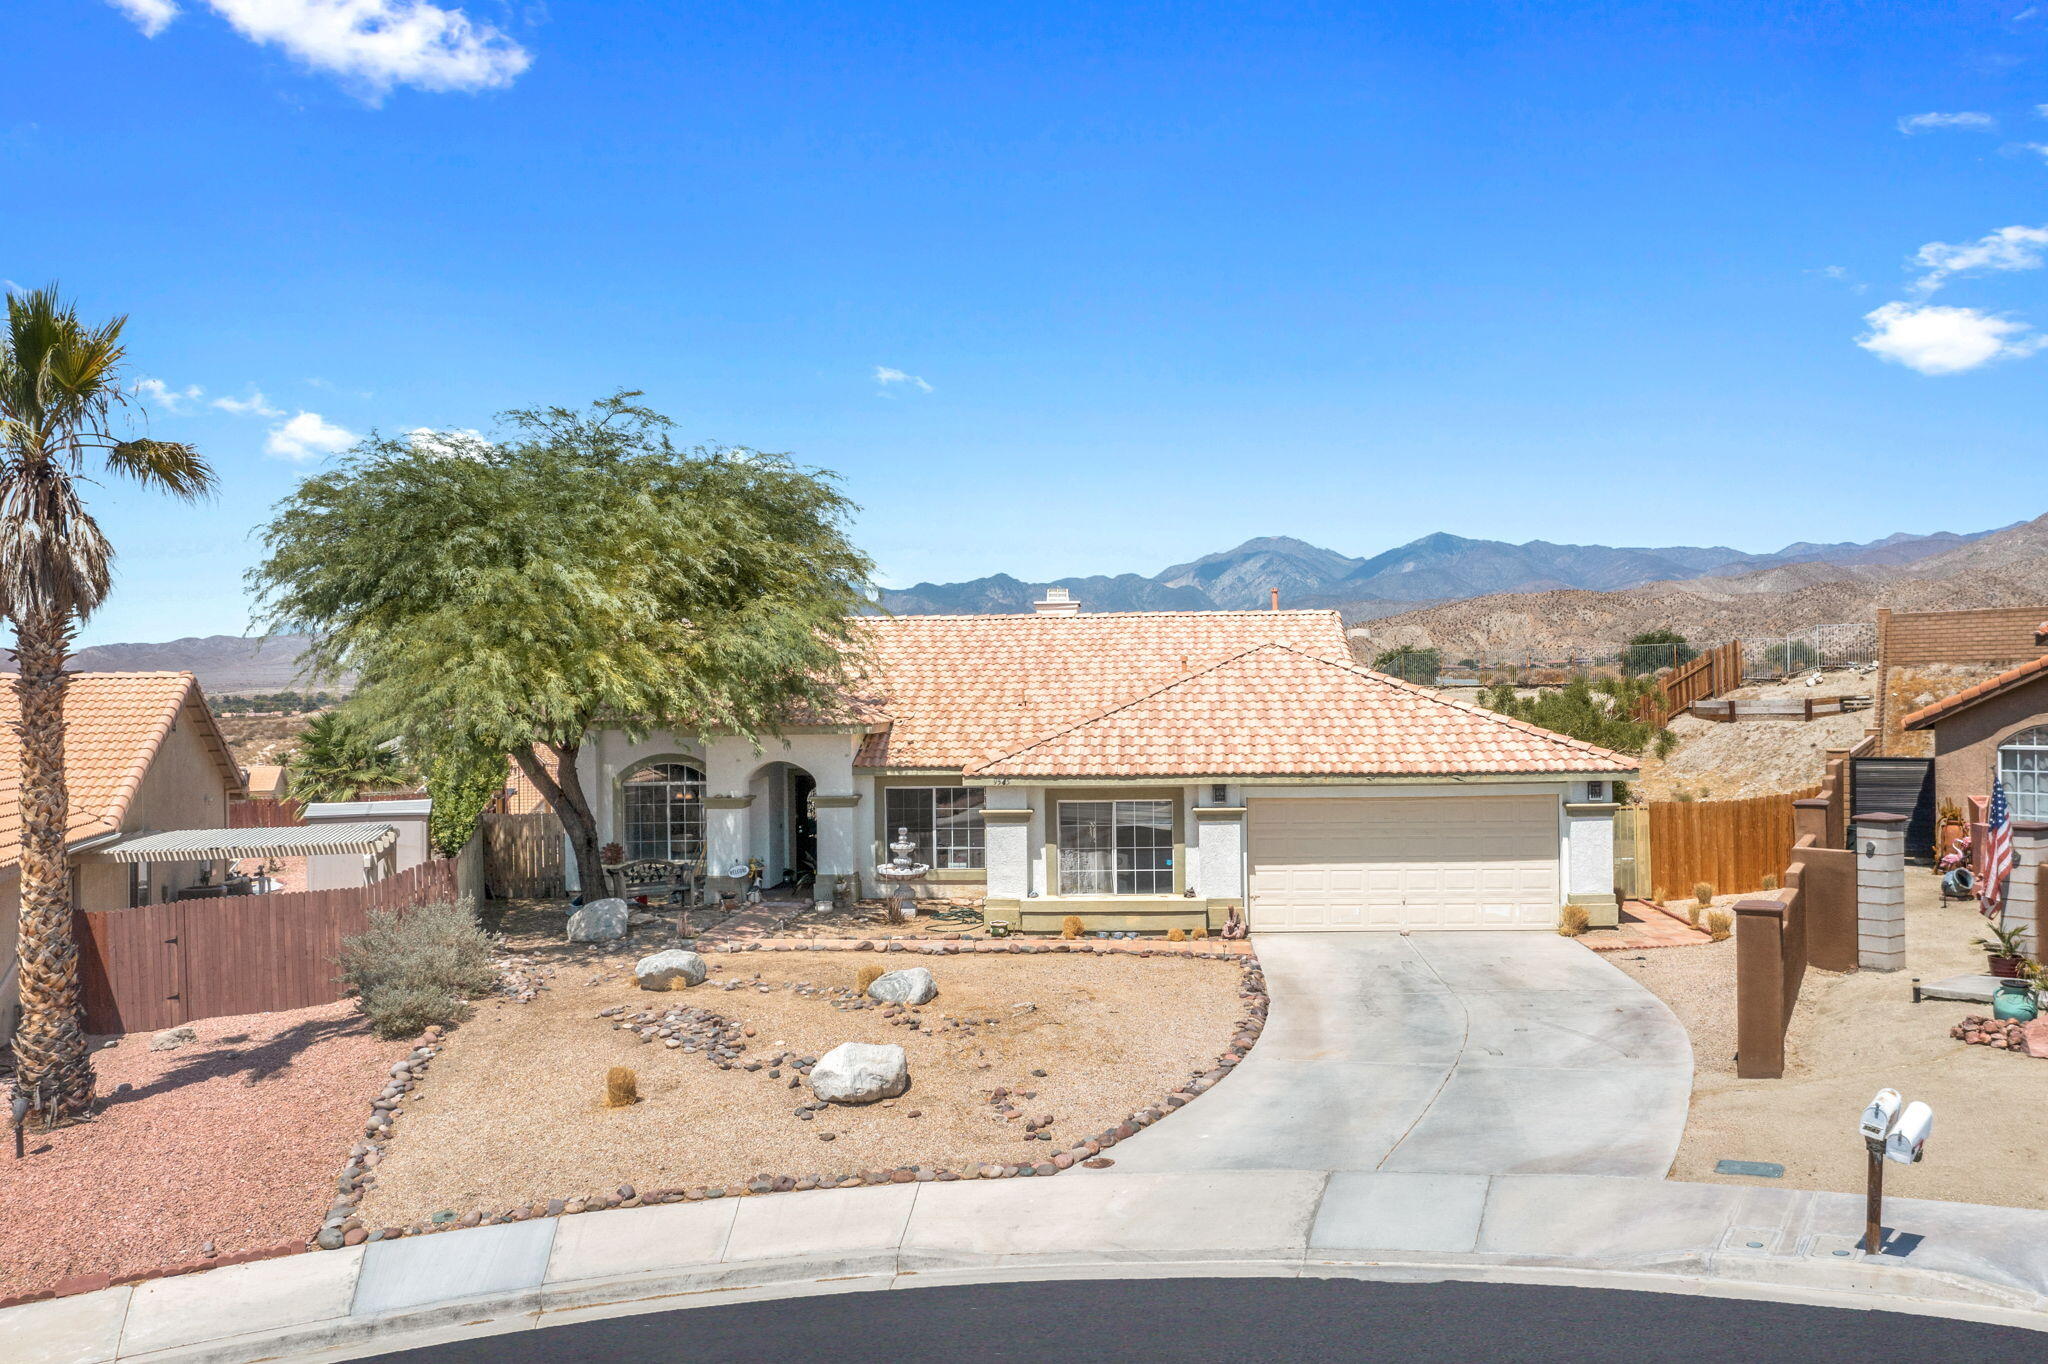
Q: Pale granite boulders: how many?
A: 4